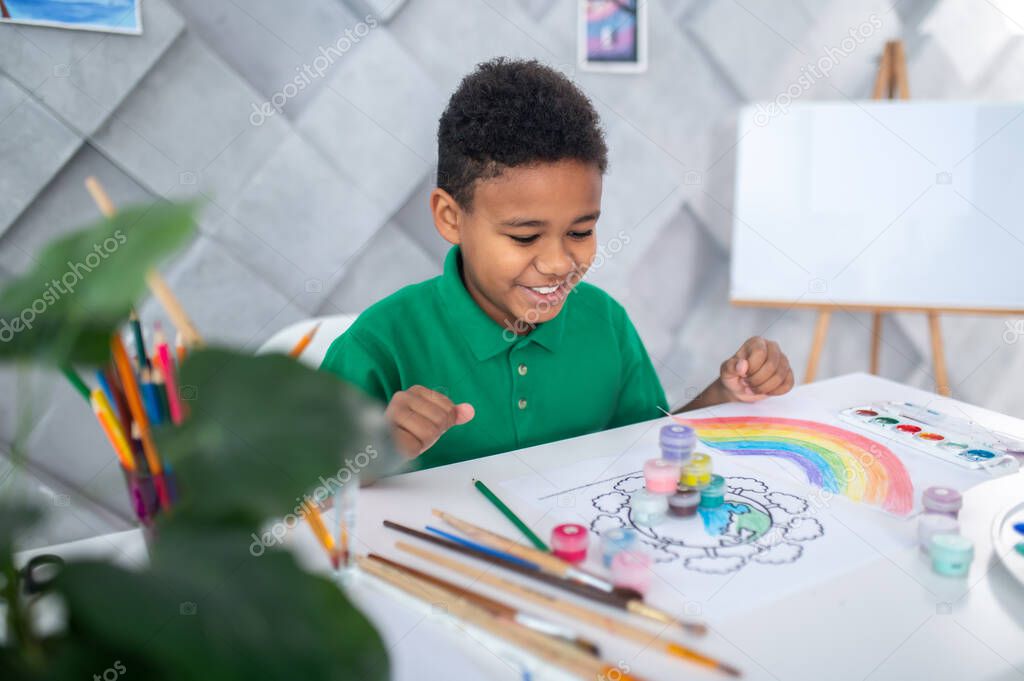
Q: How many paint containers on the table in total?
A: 12